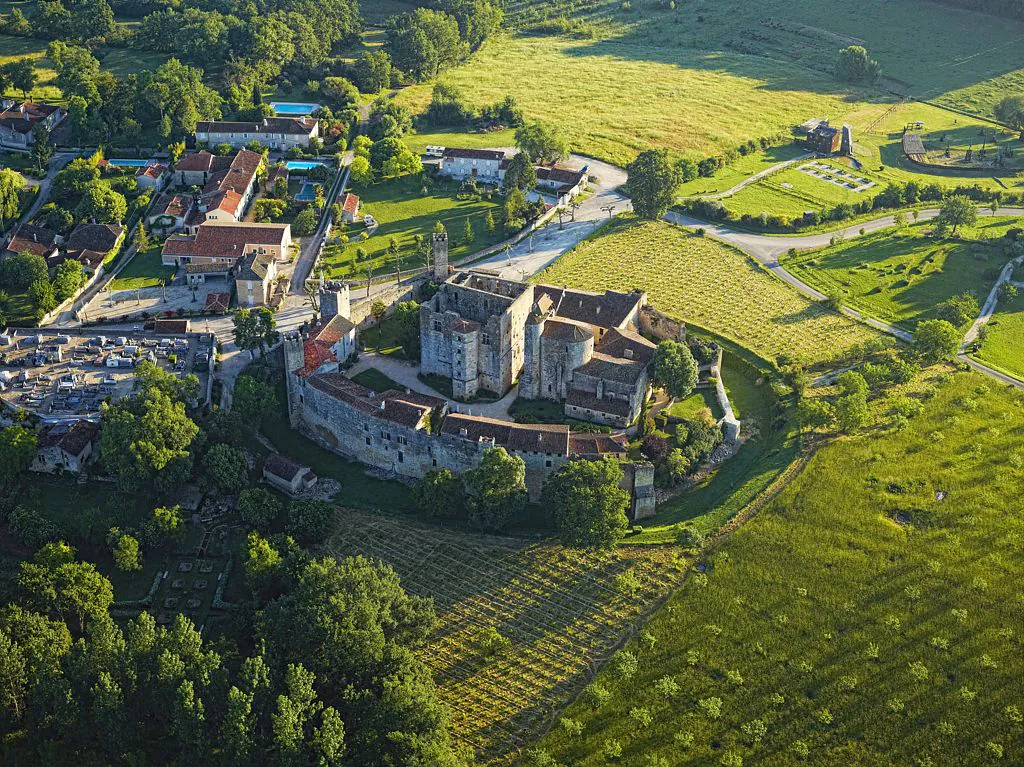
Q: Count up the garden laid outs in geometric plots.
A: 2